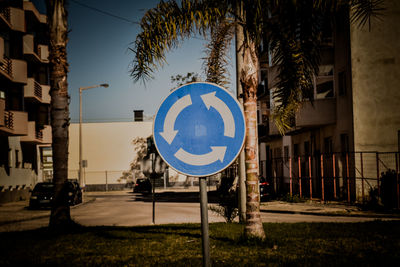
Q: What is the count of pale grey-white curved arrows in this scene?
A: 3